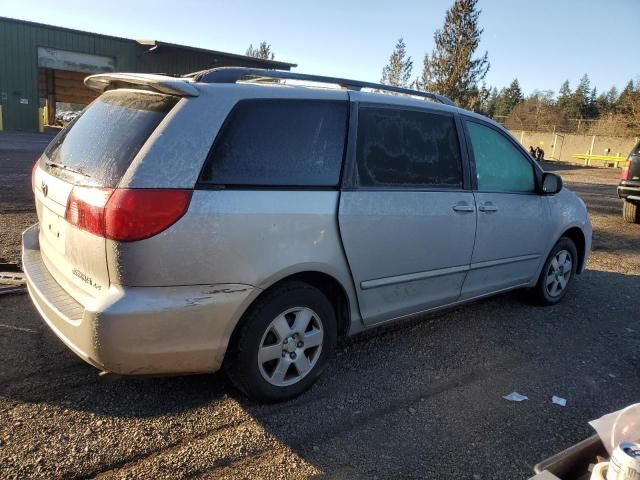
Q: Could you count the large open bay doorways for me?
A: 1